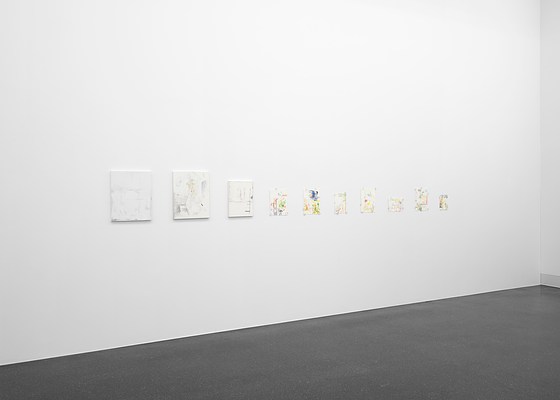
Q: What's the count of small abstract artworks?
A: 10